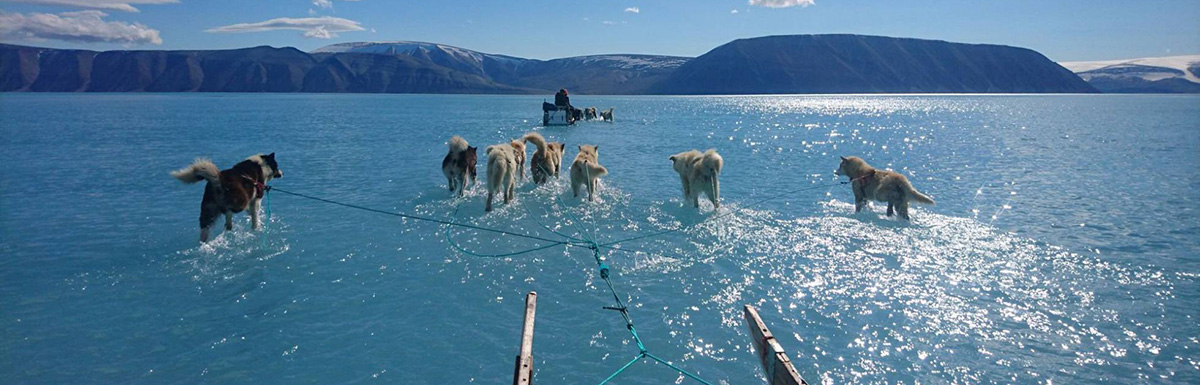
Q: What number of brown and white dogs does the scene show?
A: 2